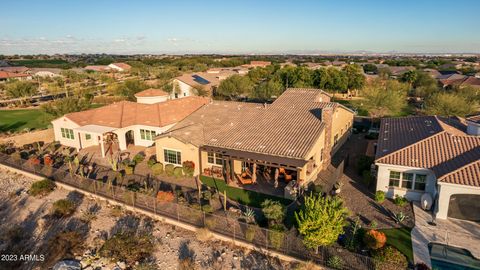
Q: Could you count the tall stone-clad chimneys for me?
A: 1